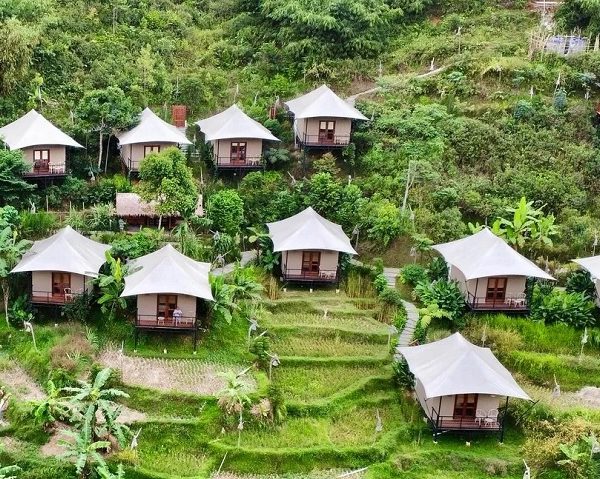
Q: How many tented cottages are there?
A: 10